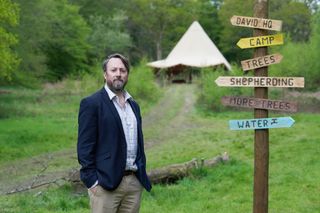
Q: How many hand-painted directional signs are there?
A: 6